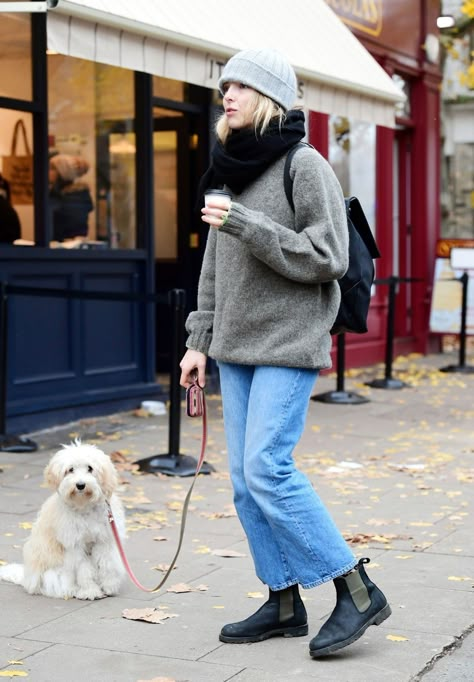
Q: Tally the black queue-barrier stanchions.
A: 5